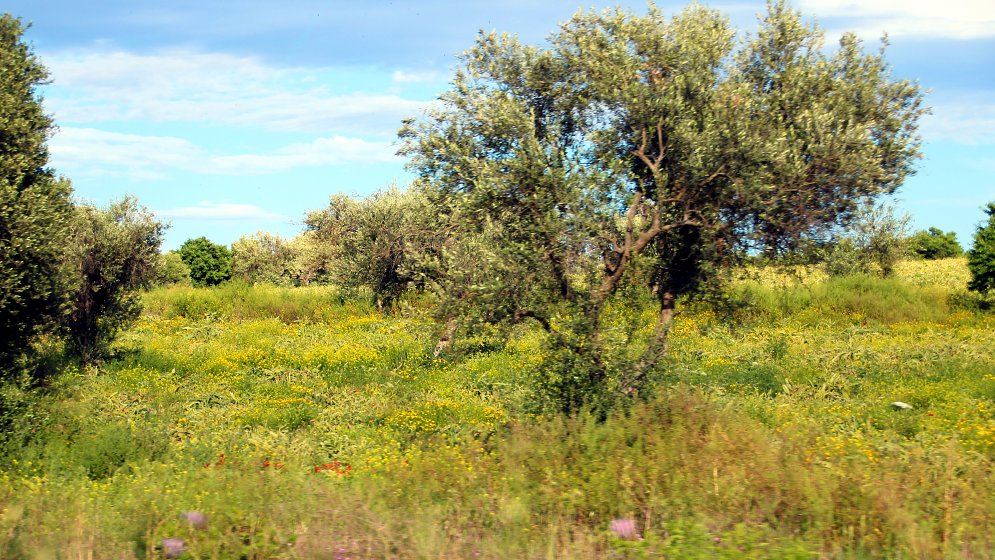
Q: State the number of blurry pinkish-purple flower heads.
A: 3